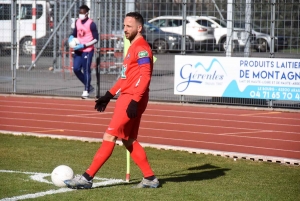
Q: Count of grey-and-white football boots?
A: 2